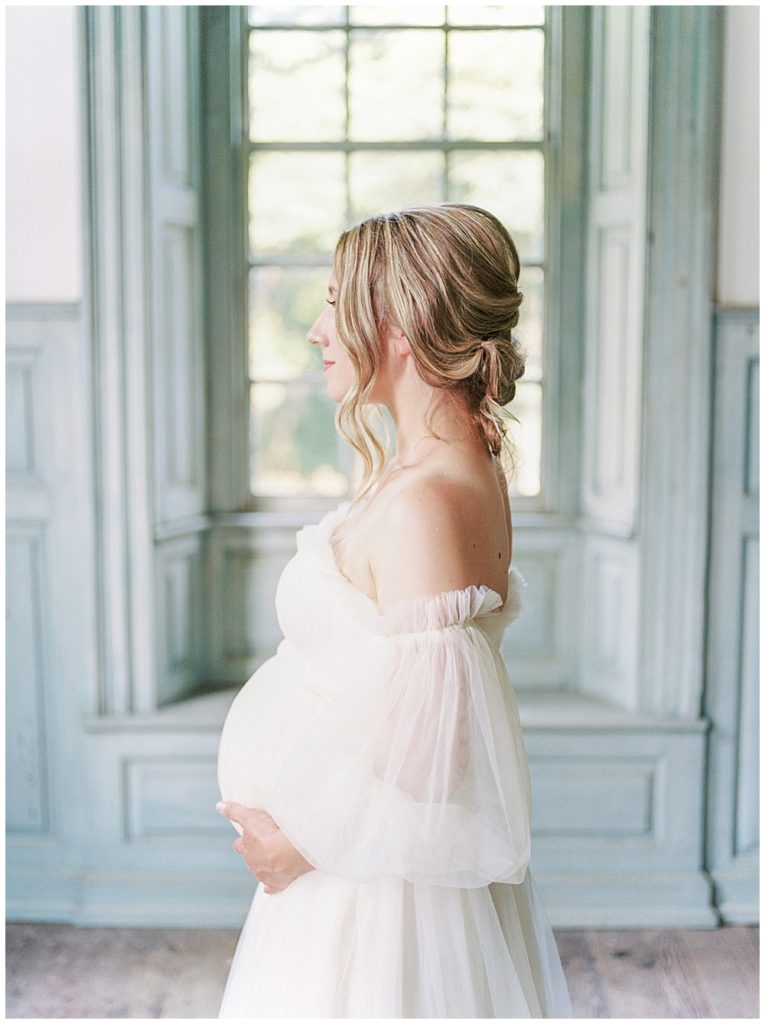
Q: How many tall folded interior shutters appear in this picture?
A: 2